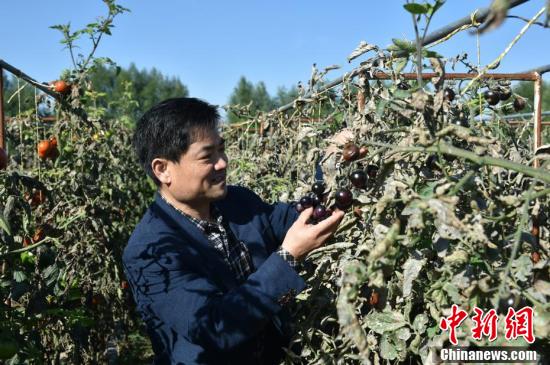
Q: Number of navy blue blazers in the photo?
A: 1